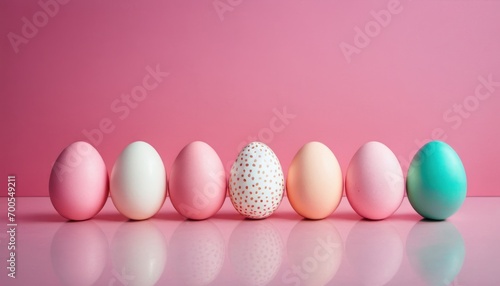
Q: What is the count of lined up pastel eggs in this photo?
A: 7